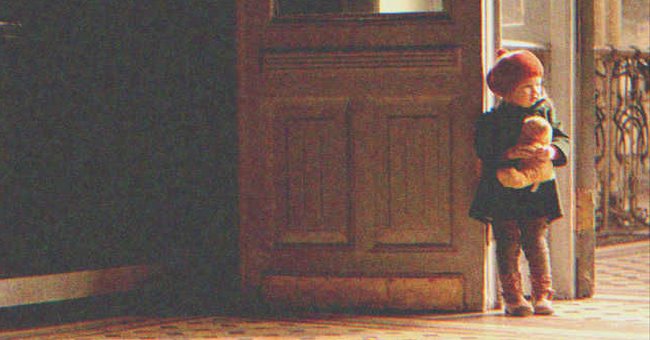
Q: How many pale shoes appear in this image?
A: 2